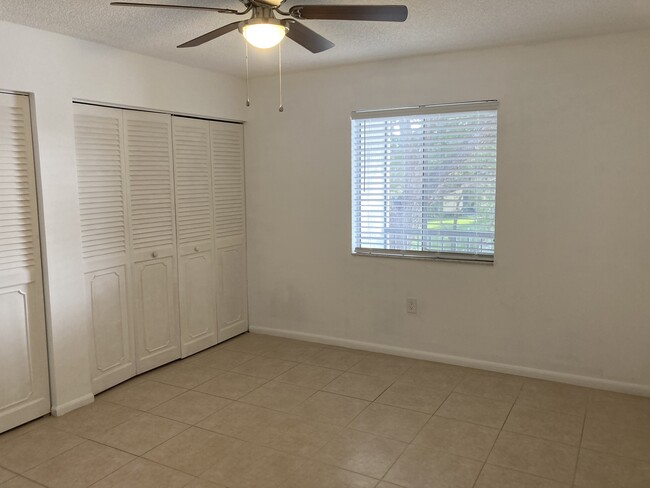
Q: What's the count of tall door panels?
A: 5